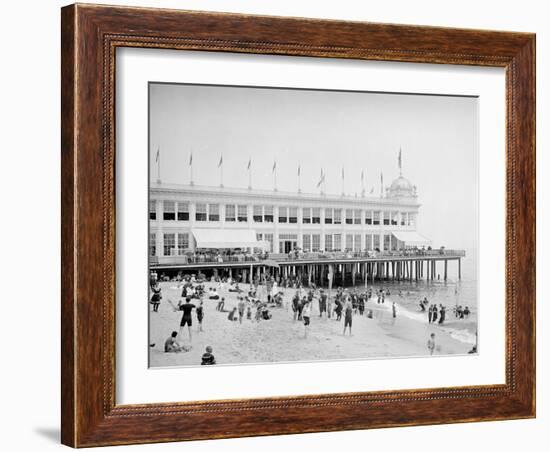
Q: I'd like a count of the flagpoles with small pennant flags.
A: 11